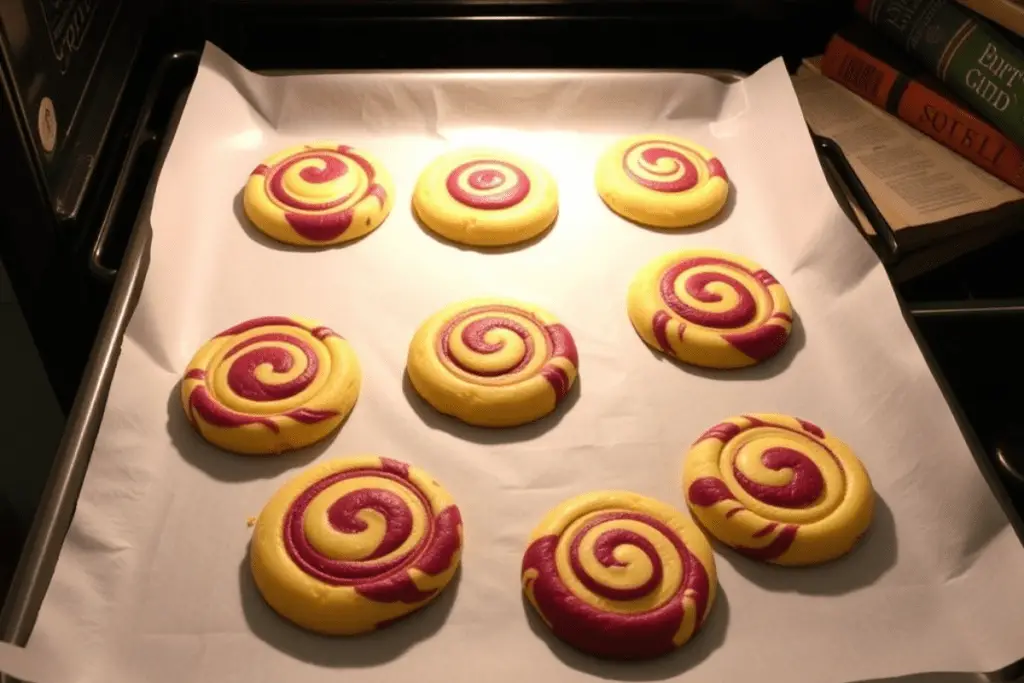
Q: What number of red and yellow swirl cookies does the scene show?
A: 9